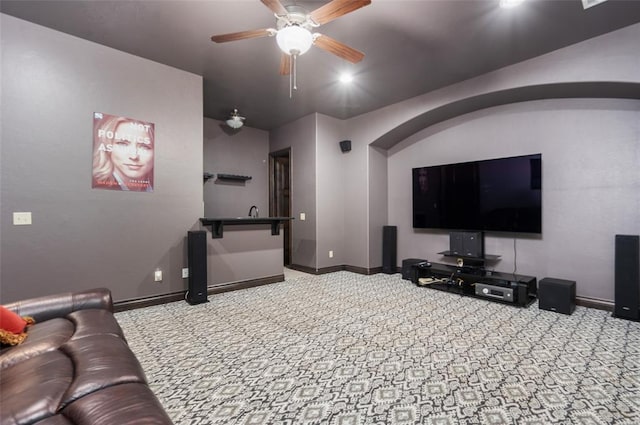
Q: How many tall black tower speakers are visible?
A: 3